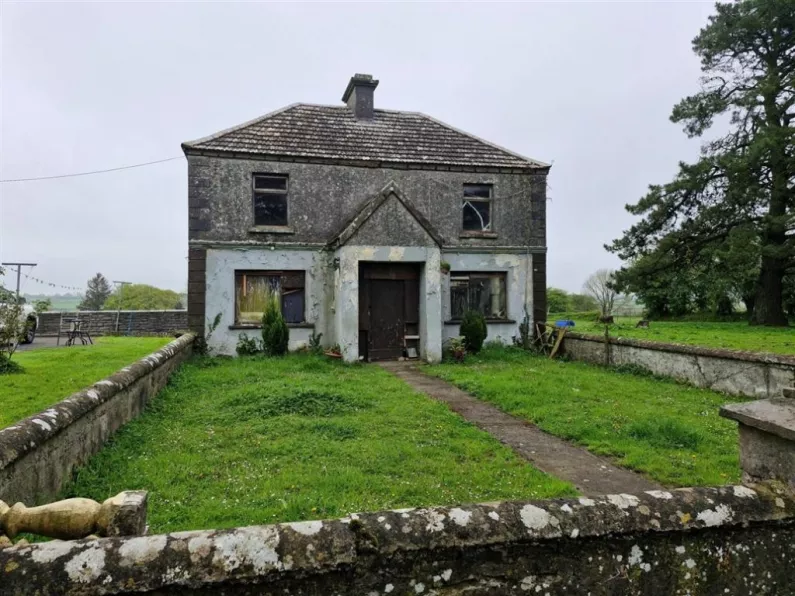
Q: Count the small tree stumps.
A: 2